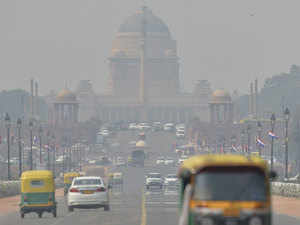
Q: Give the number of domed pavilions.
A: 2